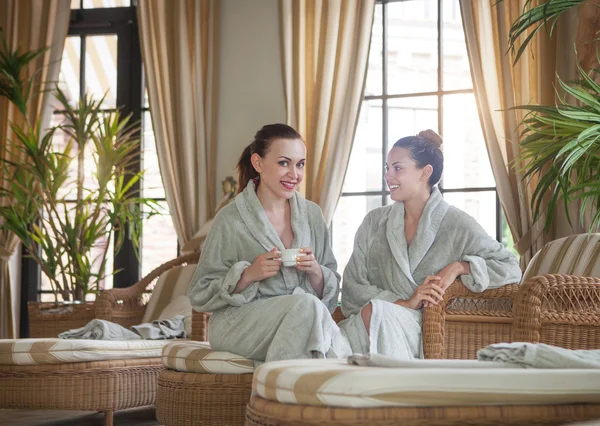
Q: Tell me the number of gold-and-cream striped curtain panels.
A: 4